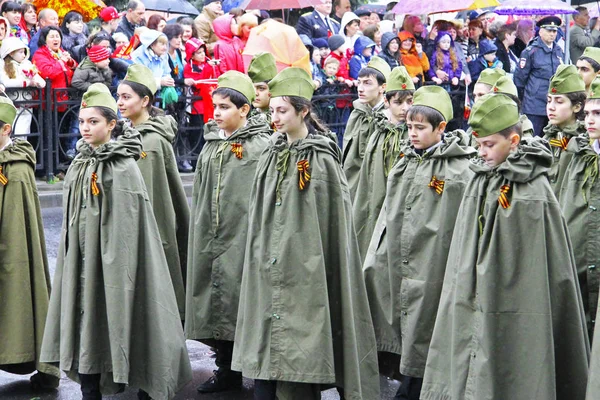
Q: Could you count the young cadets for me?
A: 15